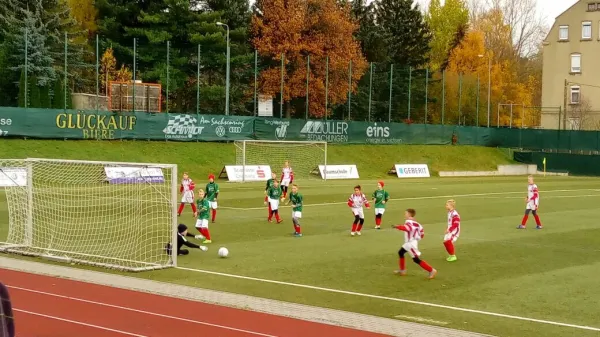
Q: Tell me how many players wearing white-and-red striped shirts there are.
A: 6